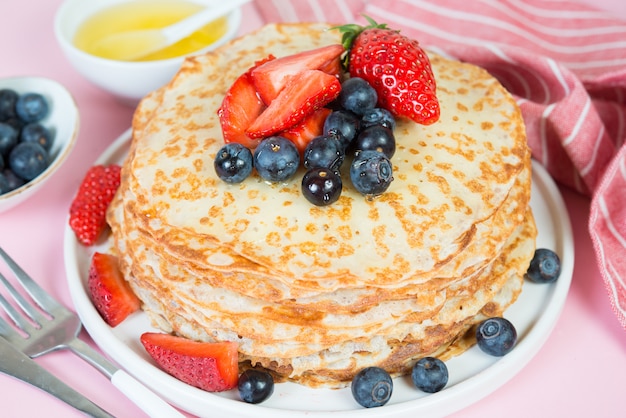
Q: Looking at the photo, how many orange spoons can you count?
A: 0